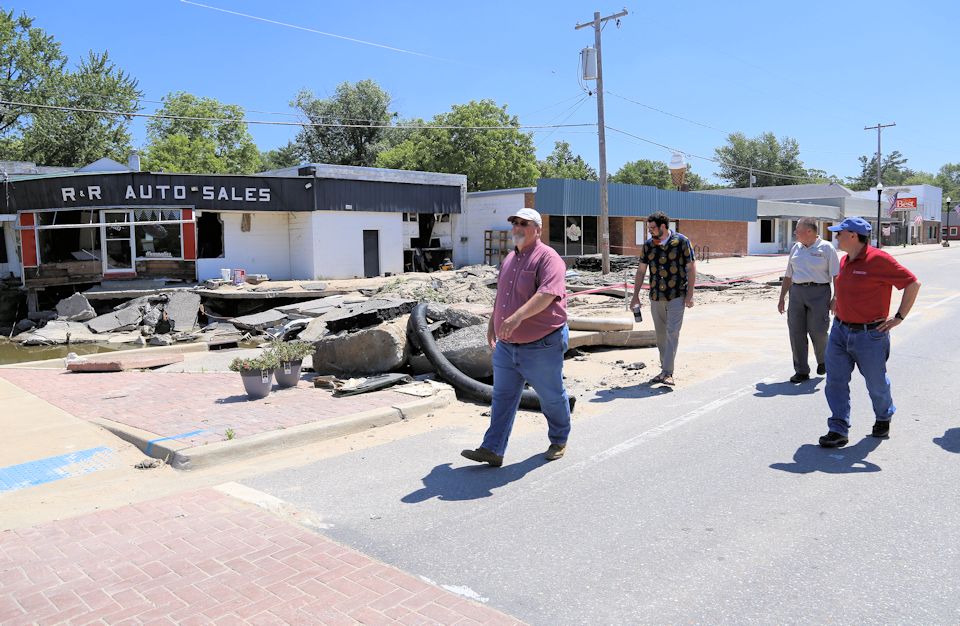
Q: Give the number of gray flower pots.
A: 2